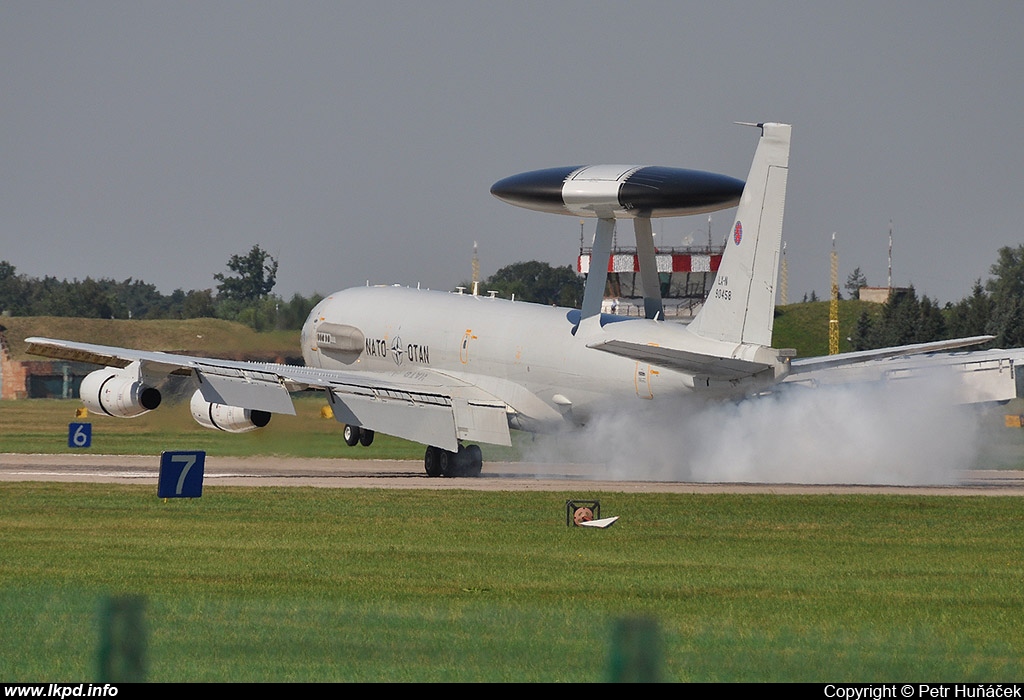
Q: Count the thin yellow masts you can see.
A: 3